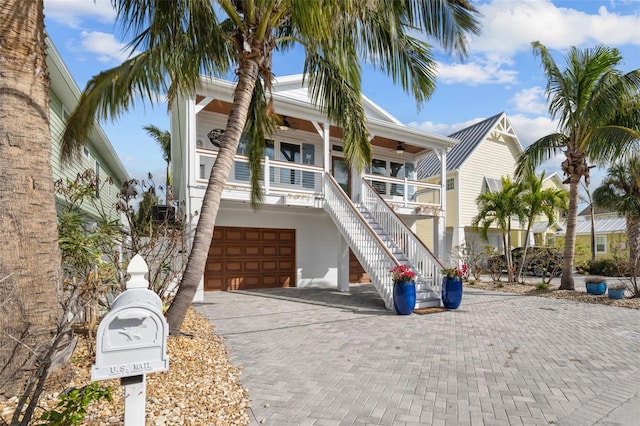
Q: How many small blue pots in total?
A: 2